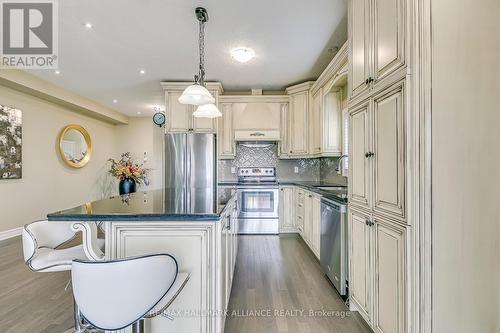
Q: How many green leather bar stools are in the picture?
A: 0